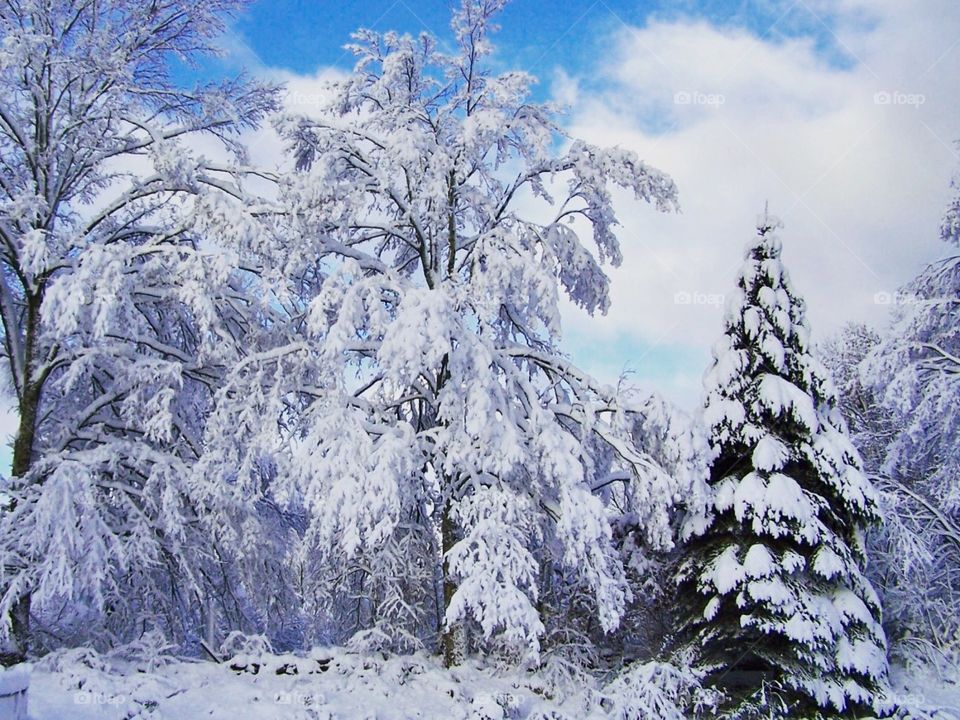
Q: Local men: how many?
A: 0